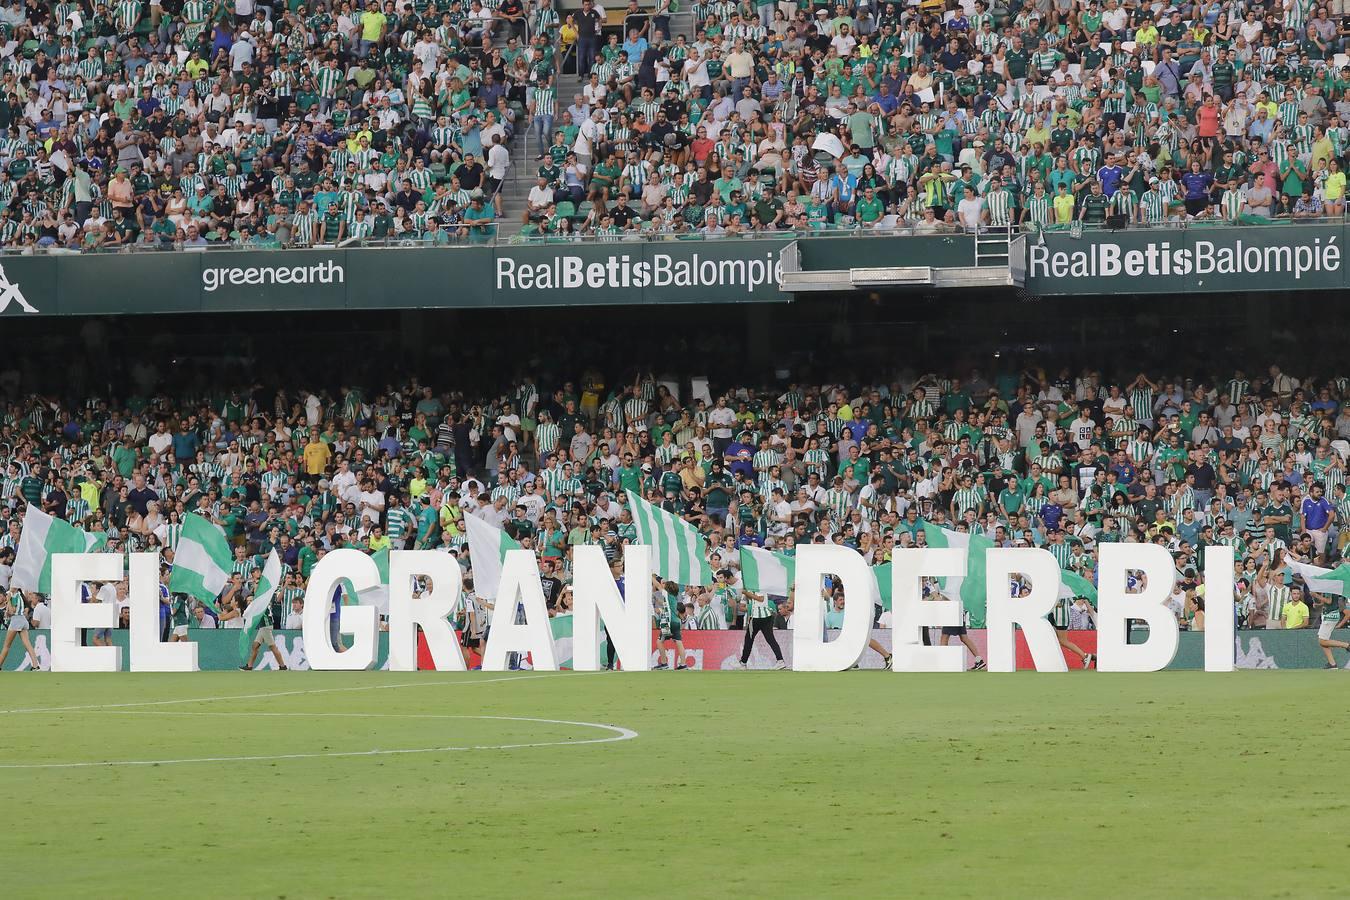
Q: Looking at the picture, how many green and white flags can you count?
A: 12